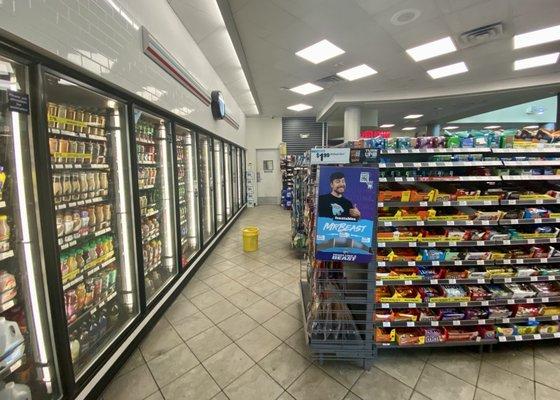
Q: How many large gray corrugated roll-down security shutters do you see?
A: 1